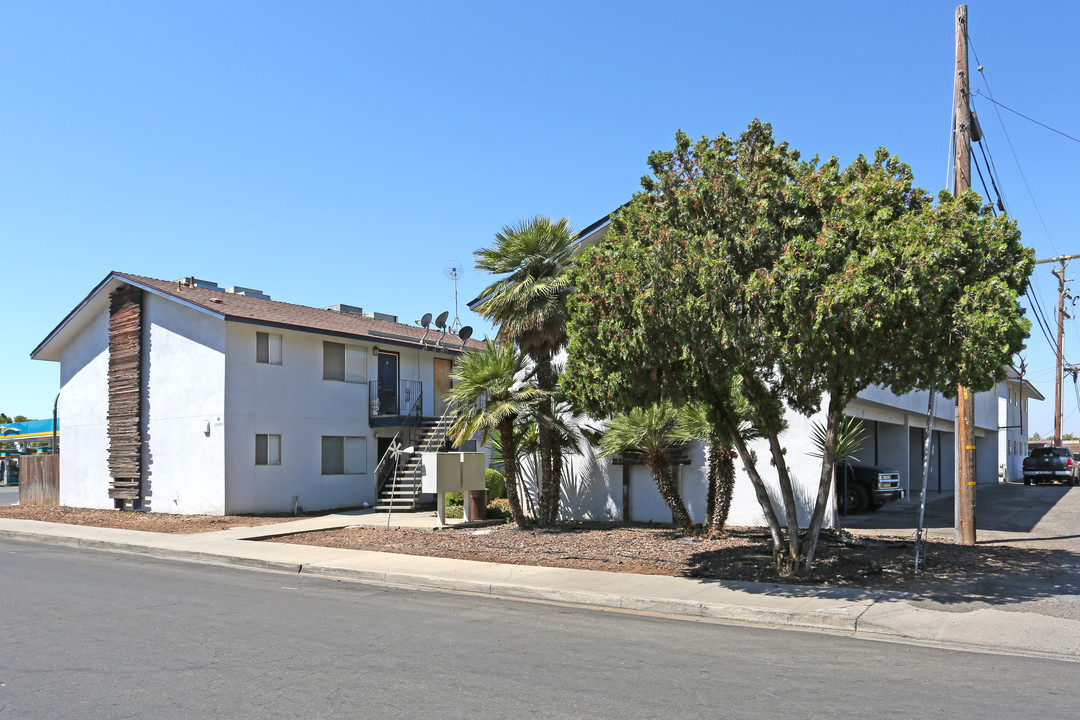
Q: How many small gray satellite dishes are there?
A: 3